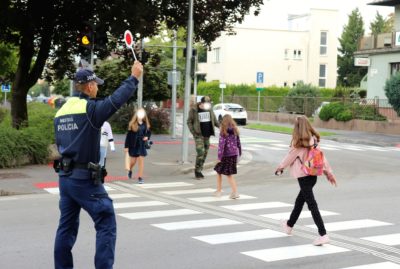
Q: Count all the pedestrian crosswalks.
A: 2